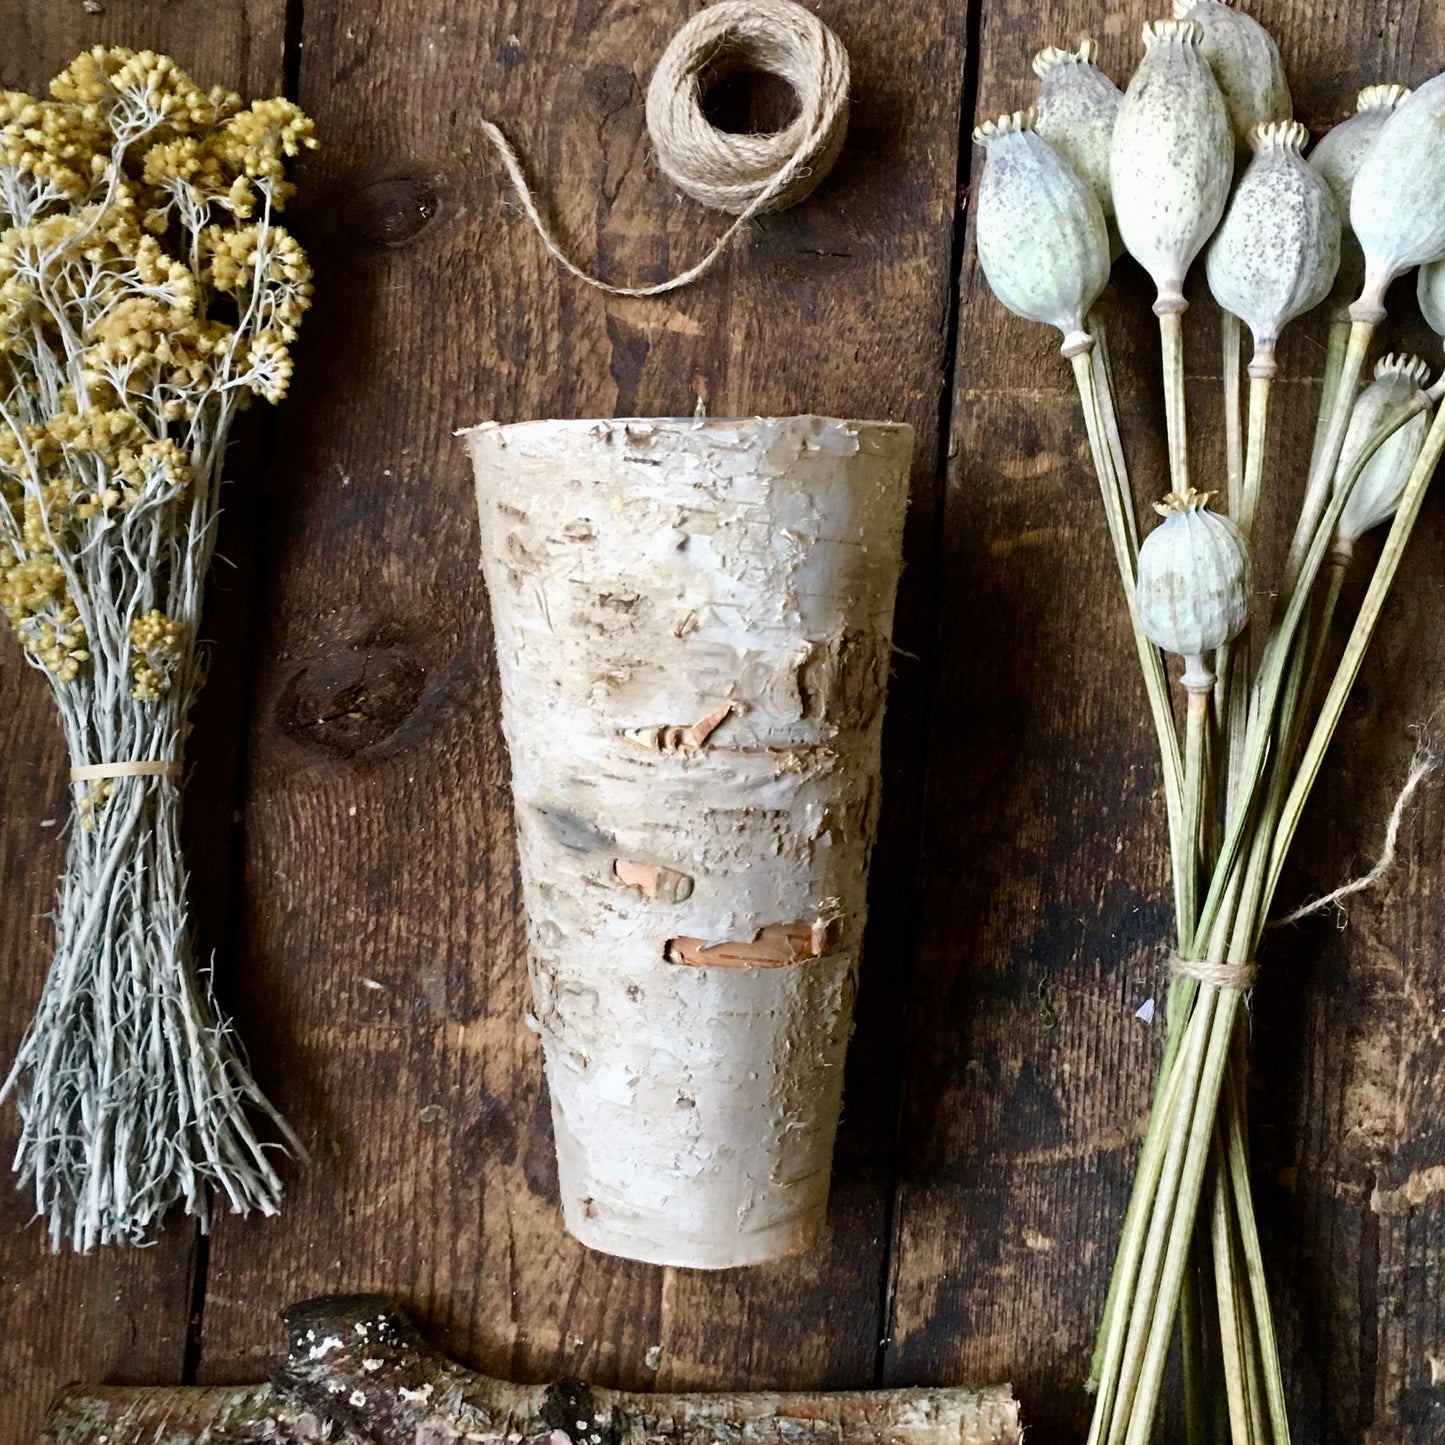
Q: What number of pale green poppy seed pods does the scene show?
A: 10